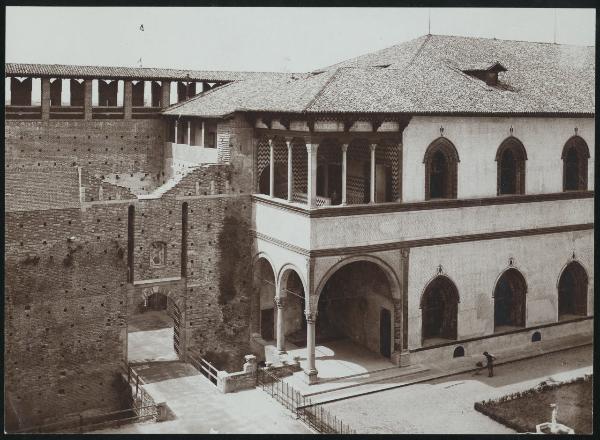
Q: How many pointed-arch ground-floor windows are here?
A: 3